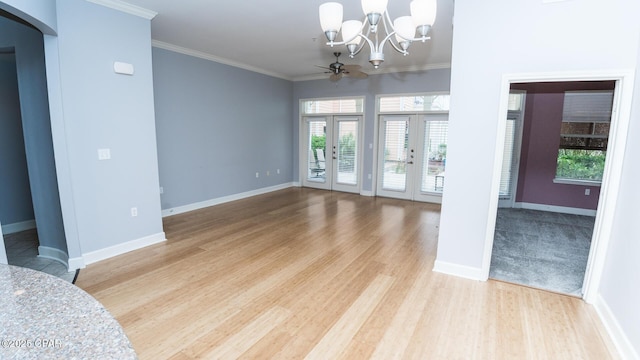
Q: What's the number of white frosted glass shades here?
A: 5